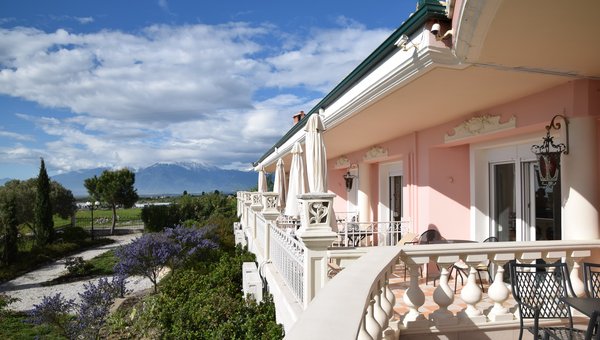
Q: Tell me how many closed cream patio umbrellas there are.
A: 4